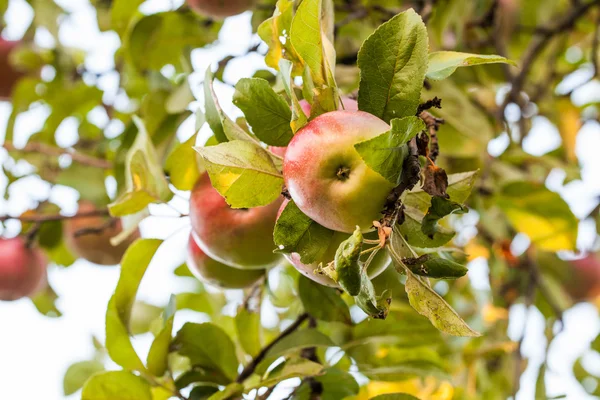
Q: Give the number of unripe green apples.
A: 0